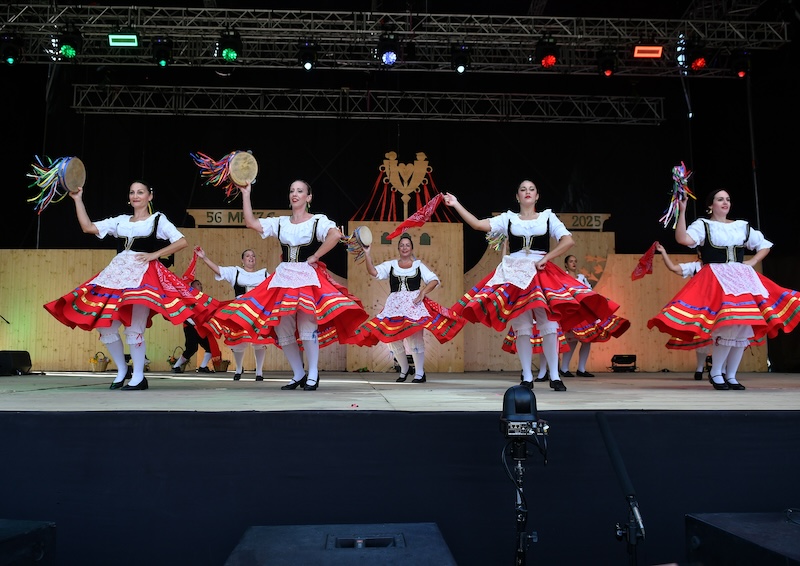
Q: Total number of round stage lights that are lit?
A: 11